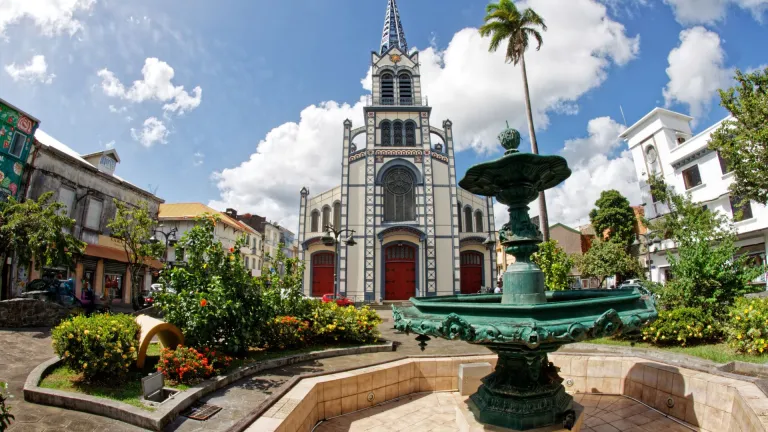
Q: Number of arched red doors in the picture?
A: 3